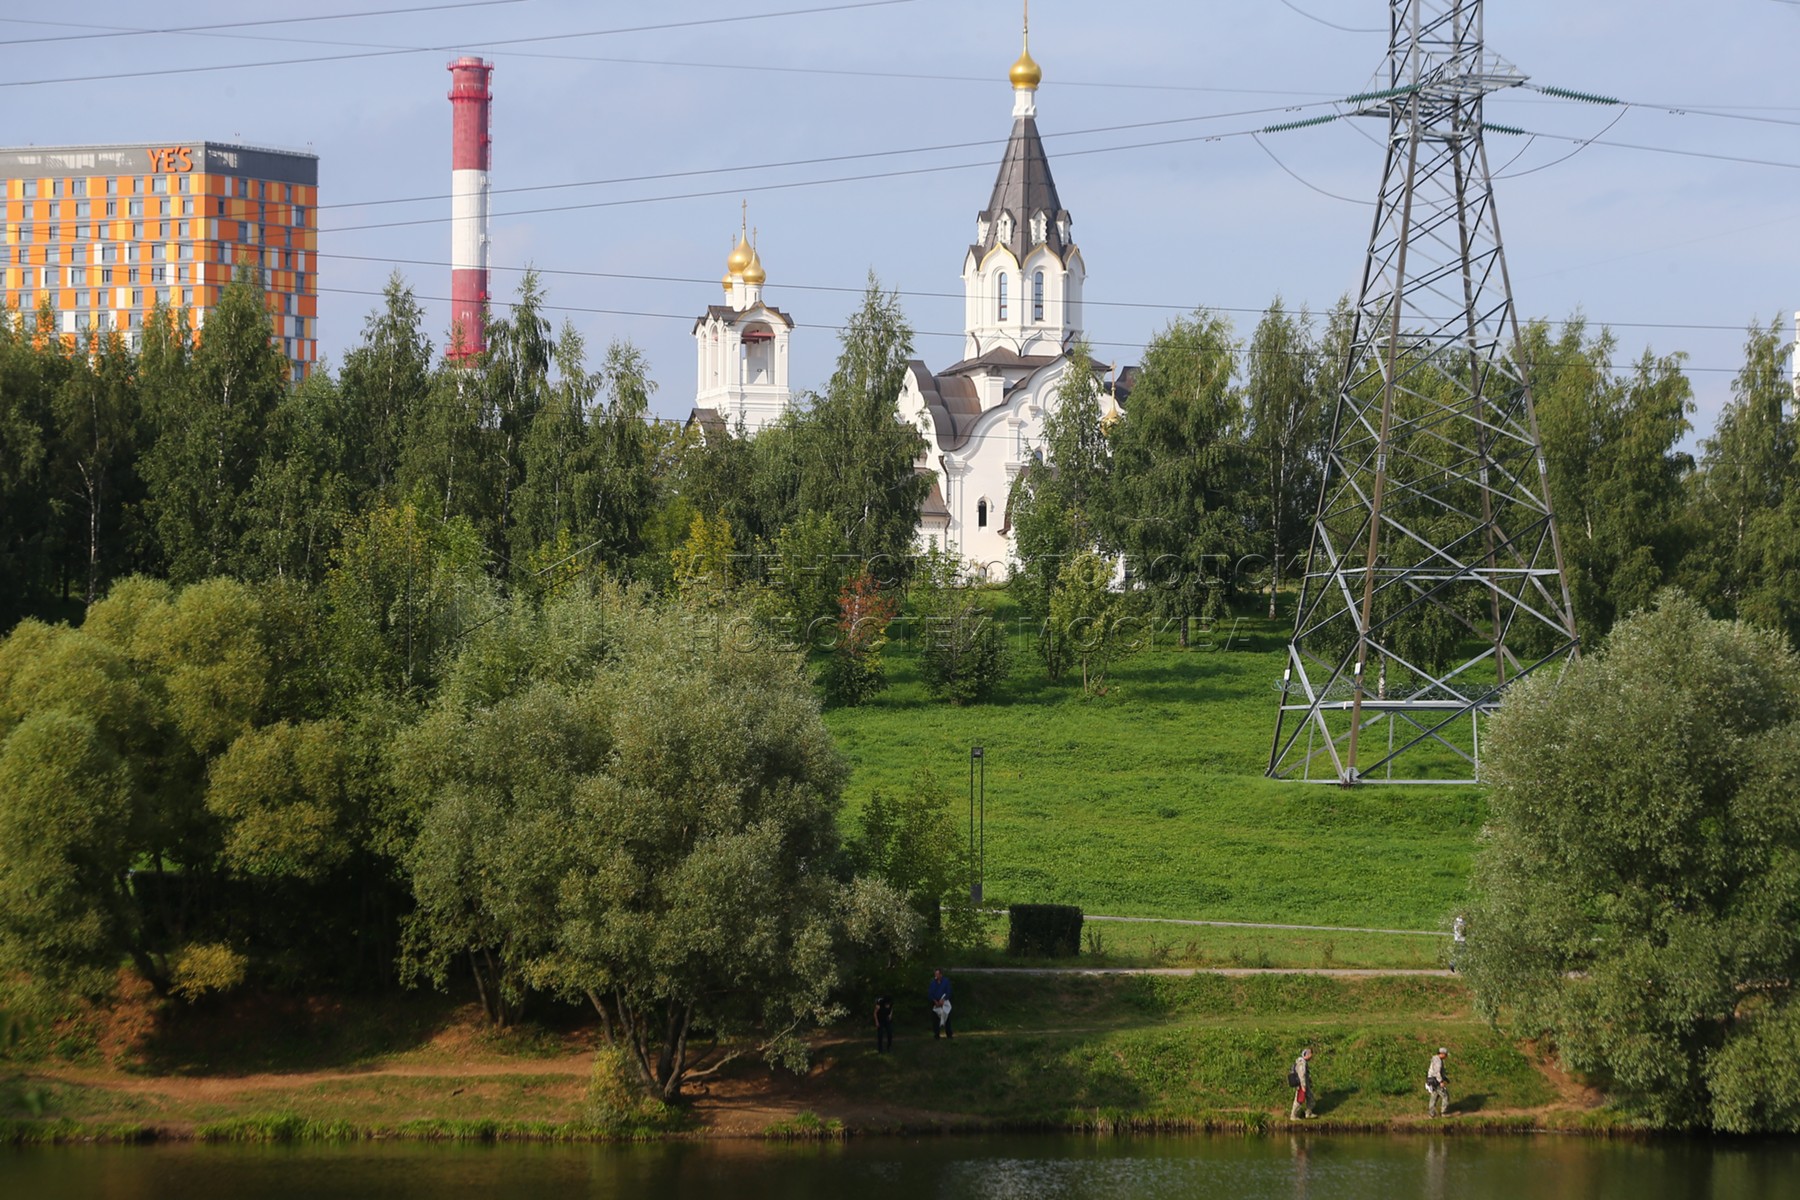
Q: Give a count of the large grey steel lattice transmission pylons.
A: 1